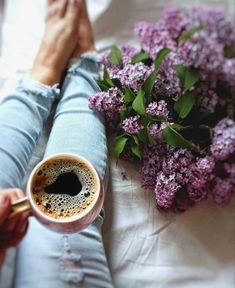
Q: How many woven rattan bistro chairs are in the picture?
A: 0